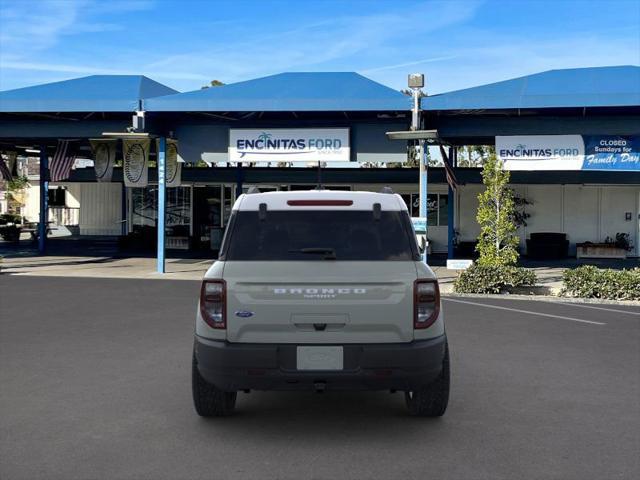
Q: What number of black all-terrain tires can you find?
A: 2